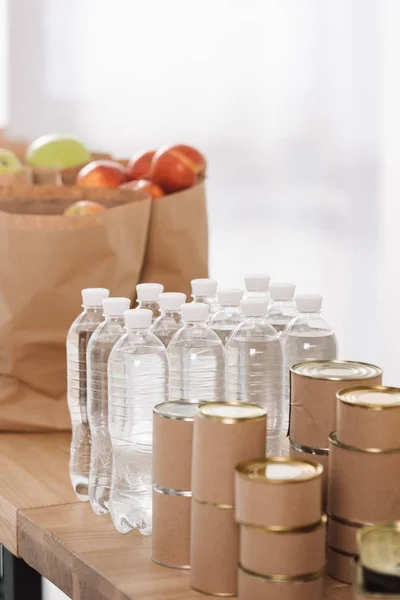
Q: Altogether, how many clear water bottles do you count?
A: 12